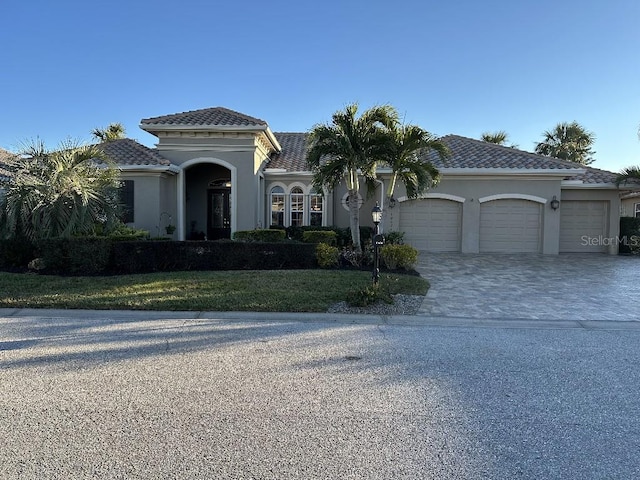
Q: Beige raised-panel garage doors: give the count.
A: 3